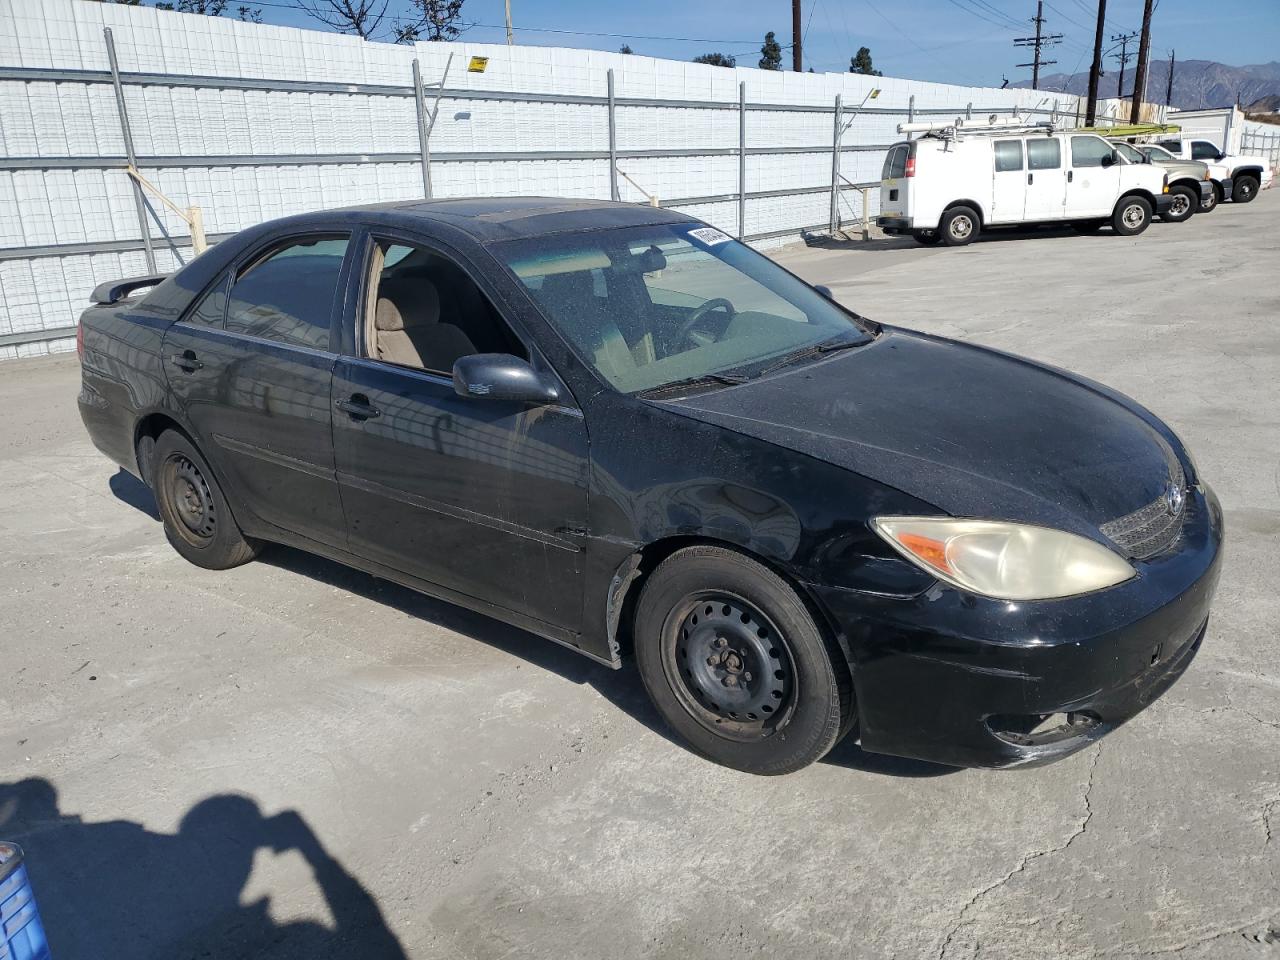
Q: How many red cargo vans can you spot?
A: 0